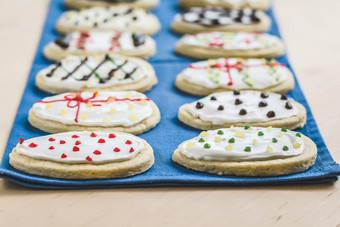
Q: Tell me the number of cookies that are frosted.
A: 12